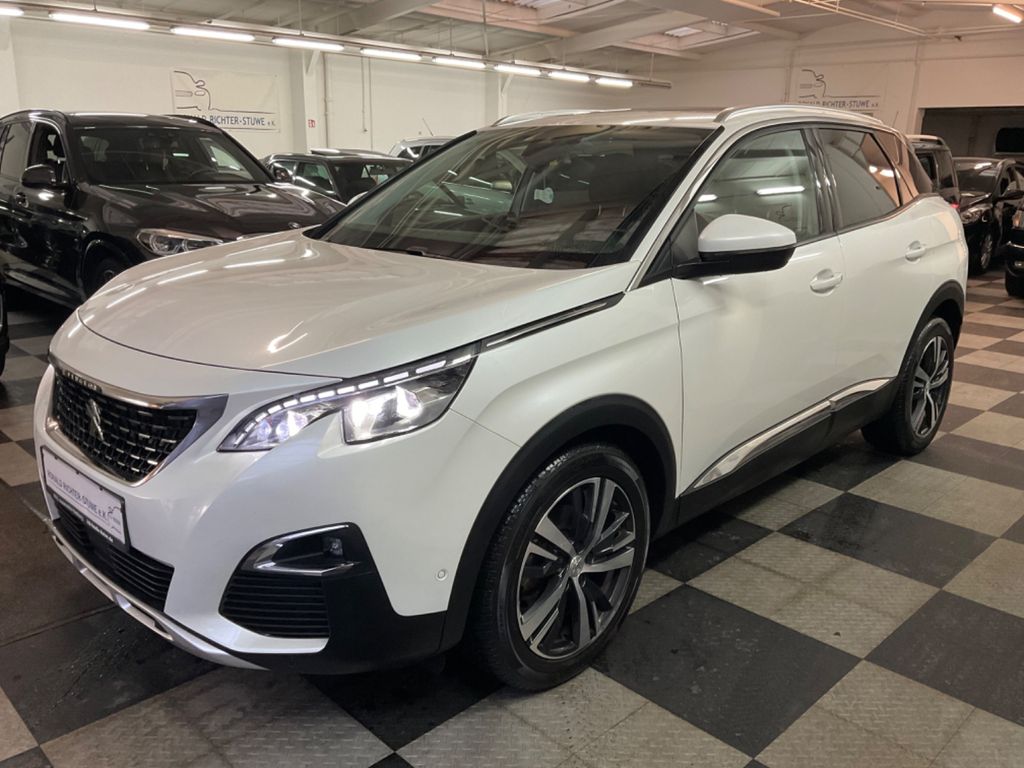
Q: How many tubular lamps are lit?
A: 10